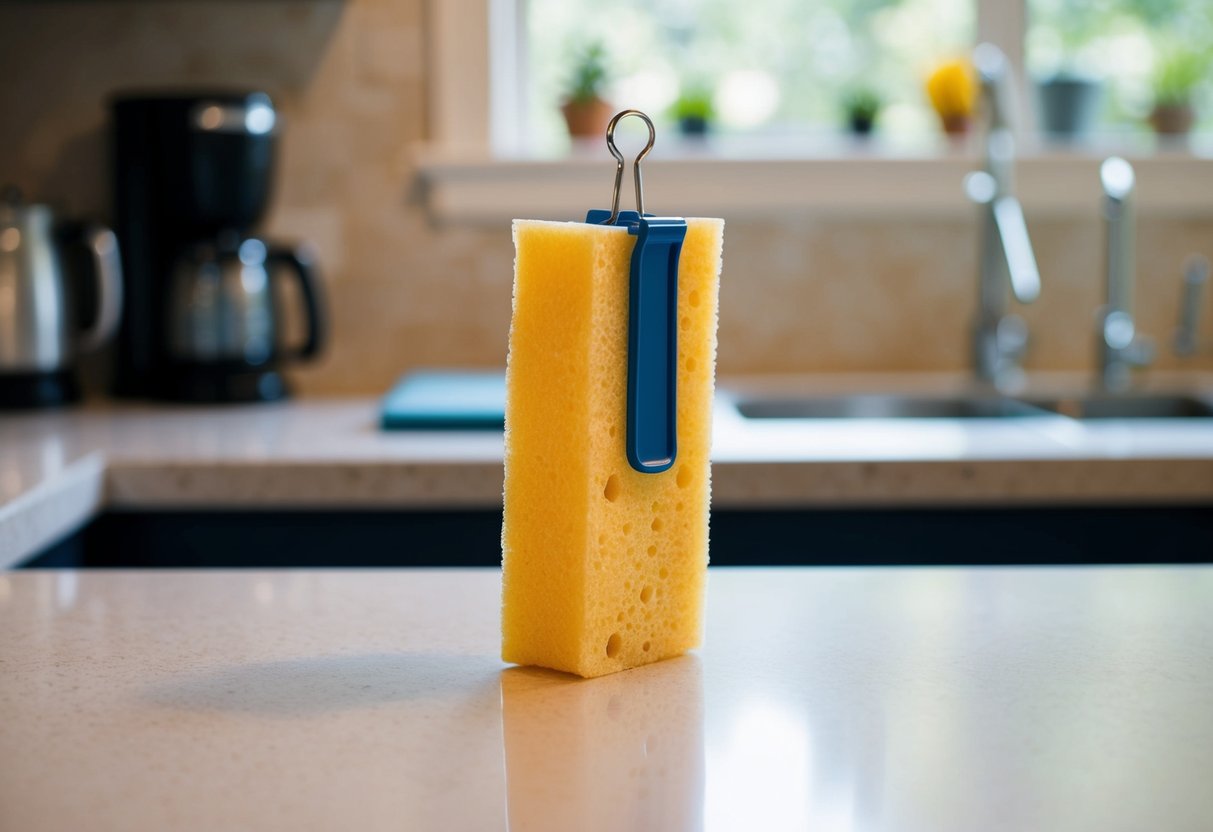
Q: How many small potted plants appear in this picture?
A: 6